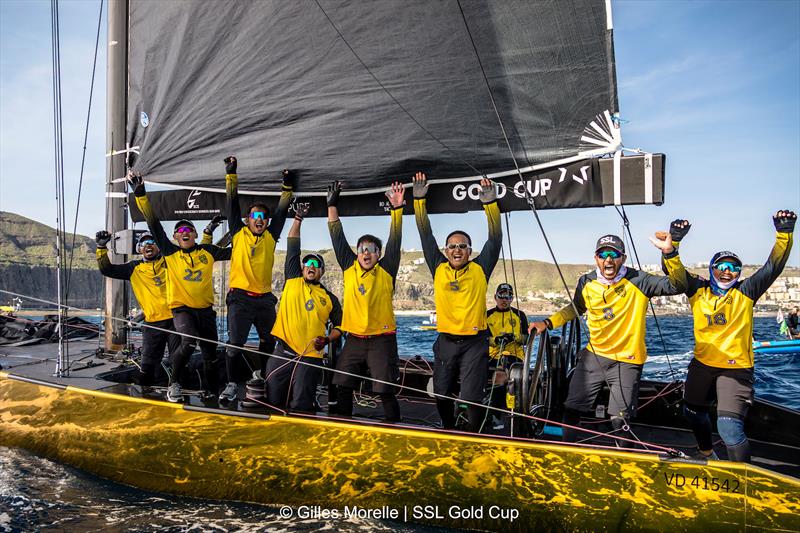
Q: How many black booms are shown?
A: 1